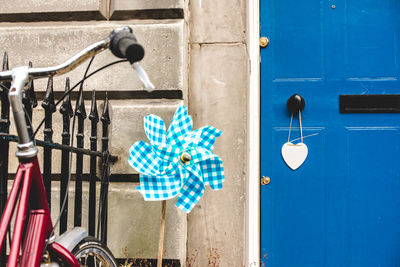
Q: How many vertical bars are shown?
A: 7